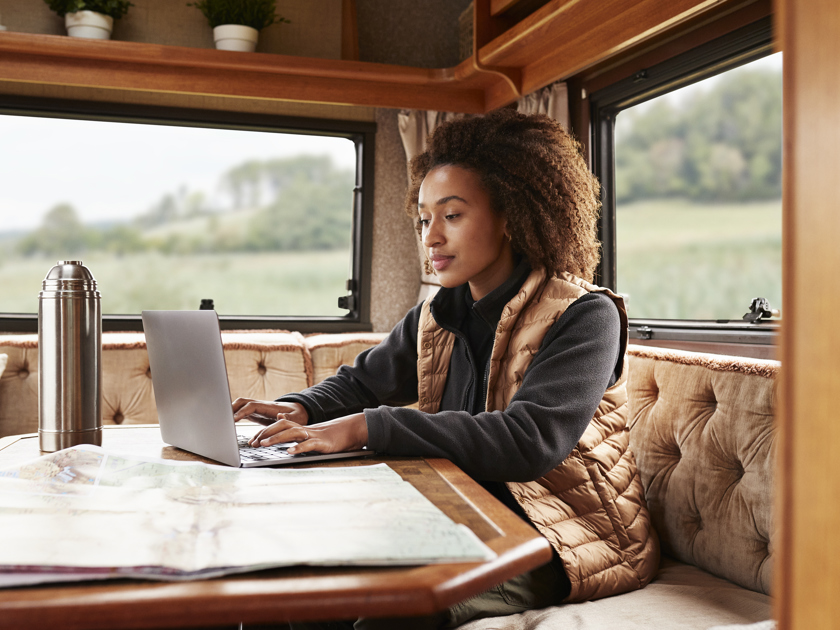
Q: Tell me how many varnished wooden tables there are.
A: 1